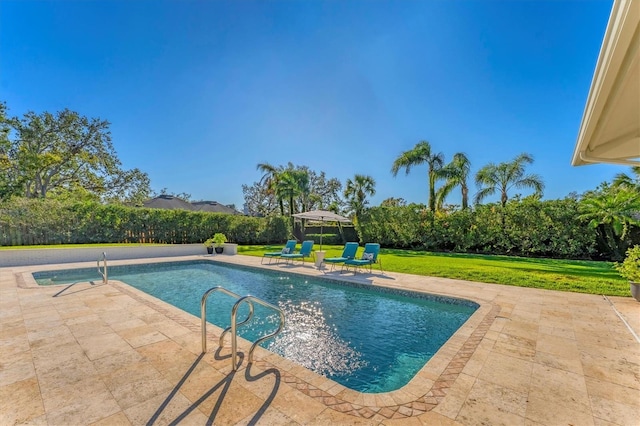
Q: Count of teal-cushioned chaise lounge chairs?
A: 4